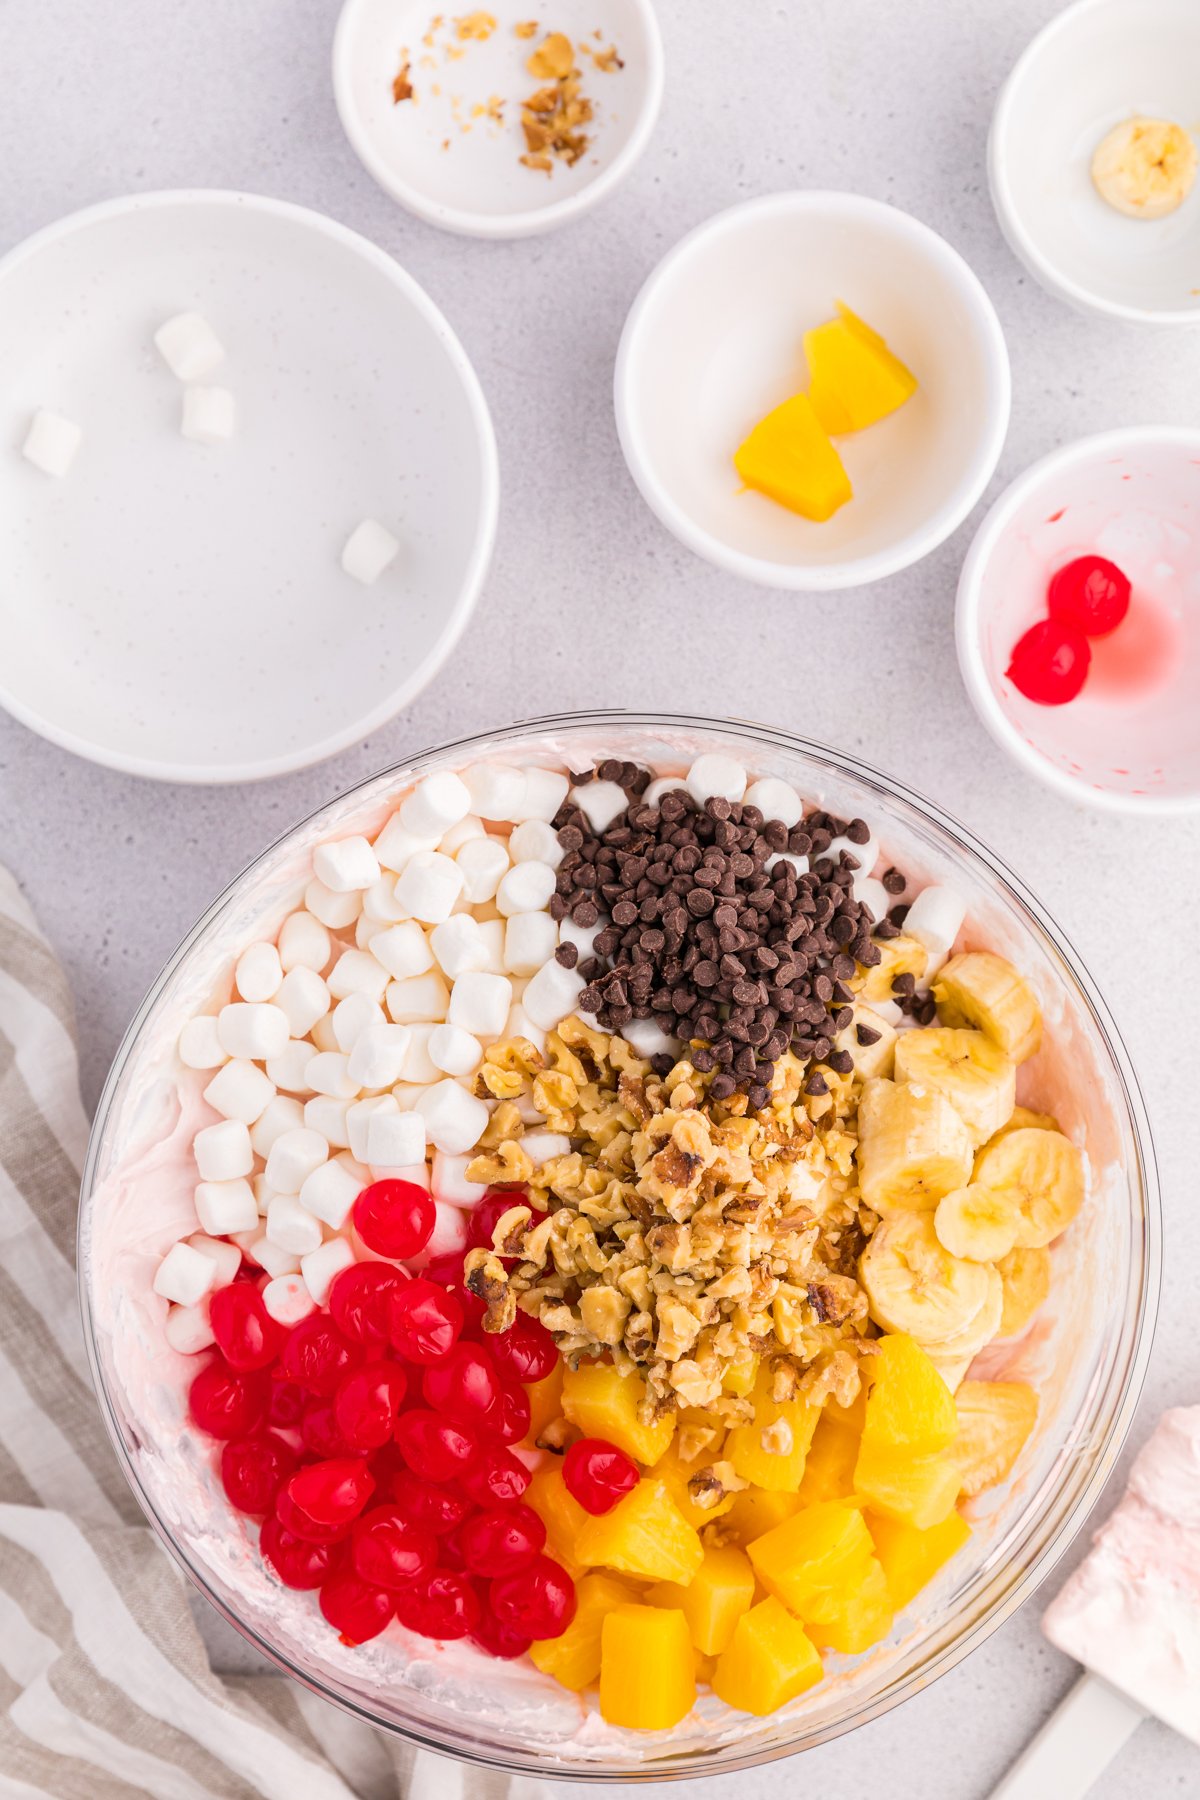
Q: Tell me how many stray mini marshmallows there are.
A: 4